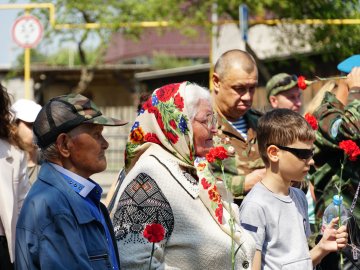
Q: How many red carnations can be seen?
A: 5